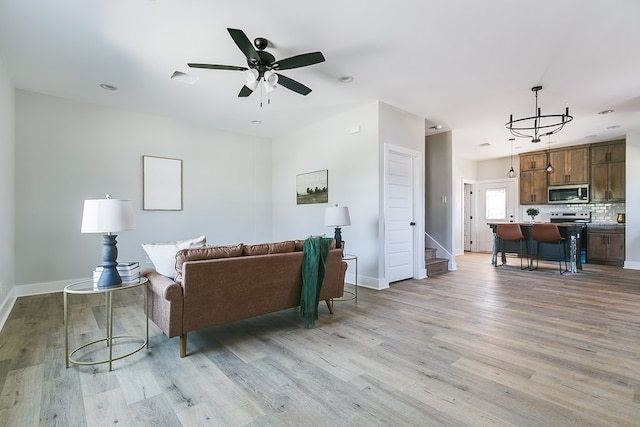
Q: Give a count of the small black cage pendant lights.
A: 2